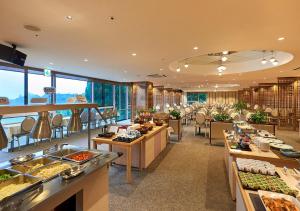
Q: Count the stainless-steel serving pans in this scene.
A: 6